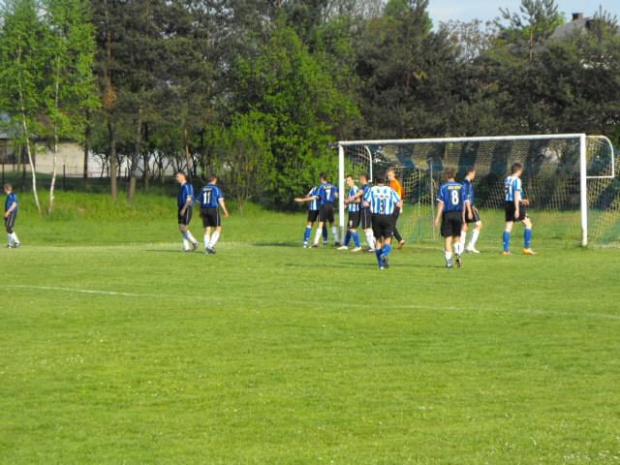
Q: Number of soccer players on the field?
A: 12